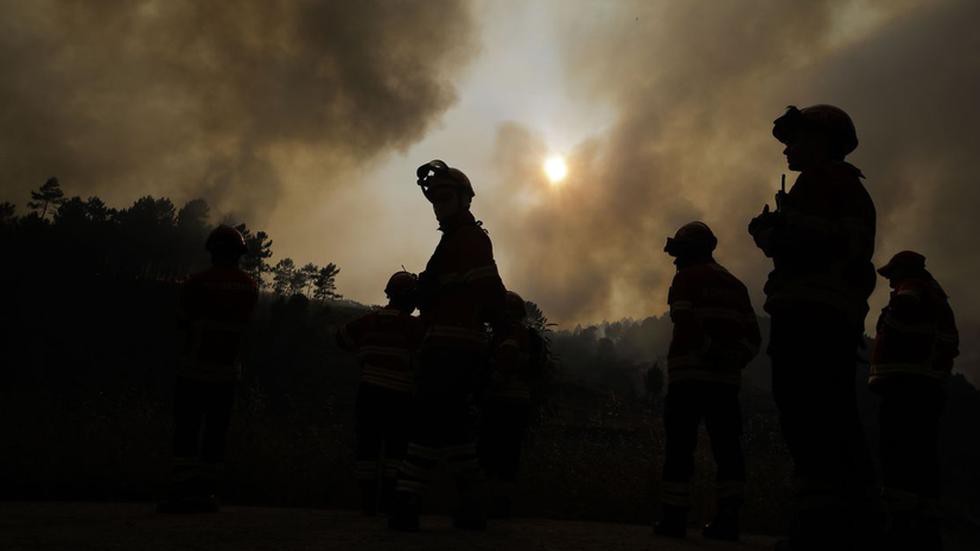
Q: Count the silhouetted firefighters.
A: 7